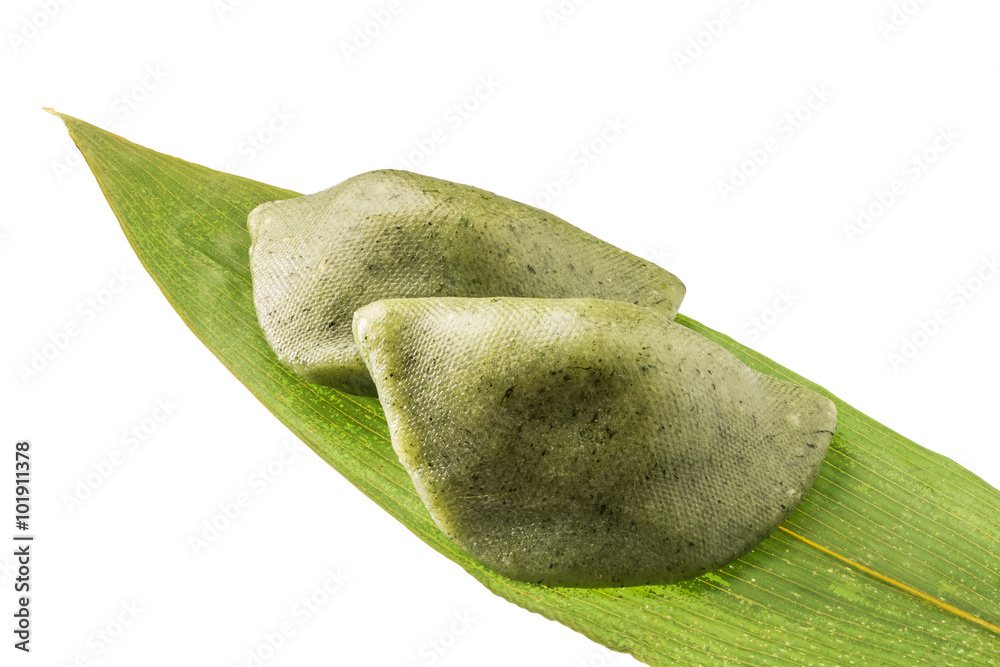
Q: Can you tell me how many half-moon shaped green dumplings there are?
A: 2